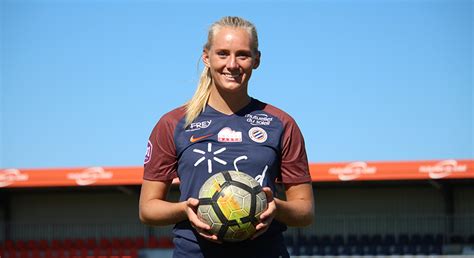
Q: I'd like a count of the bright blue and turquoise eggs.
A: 0